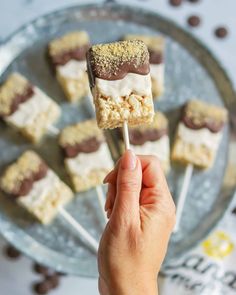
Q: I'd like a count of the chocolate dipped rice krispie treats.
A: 8